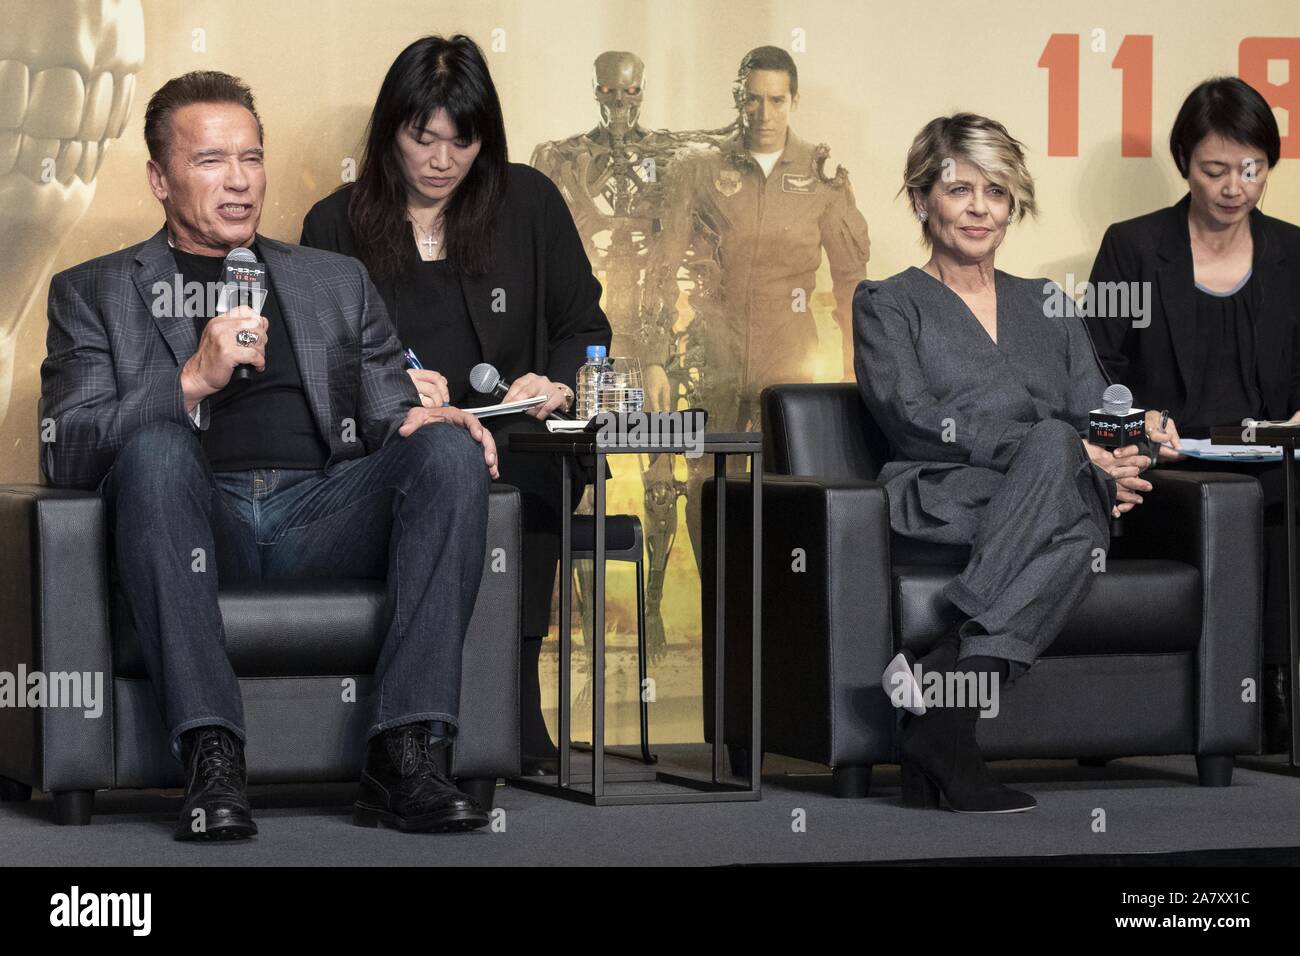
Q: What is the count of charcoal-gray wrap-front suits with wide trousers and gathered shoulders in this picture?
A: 1